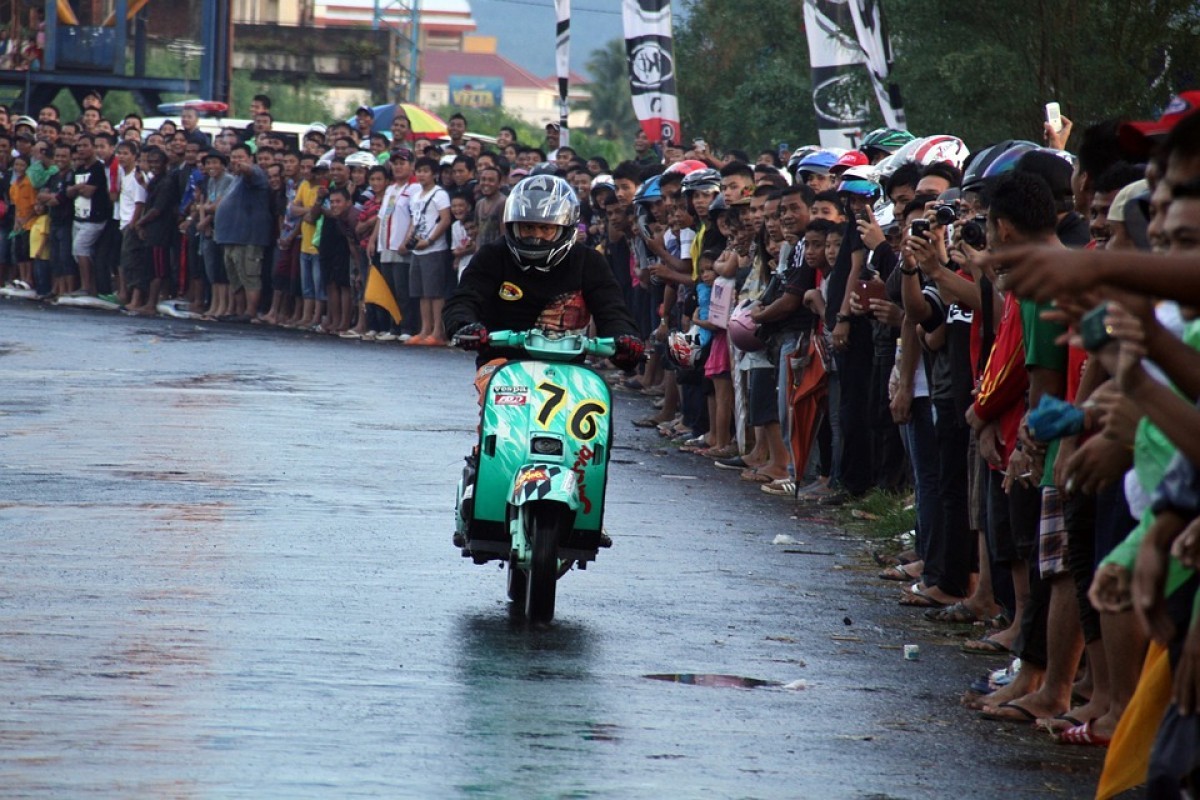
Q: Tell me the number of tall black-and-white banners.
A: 4